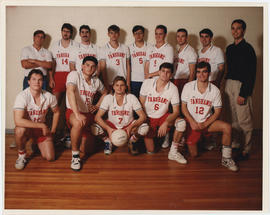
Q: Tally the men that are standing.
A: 9